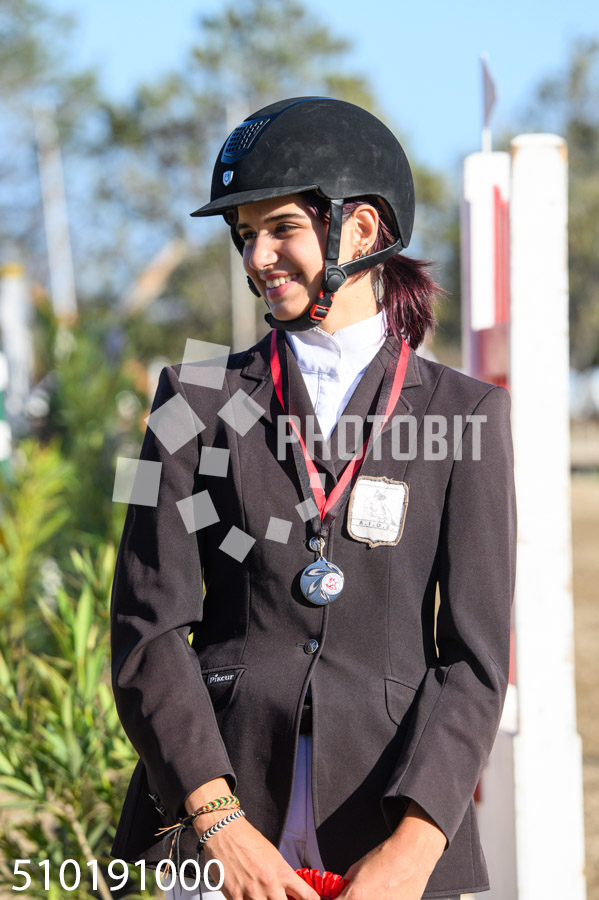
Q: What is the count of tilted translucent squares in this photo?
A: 10